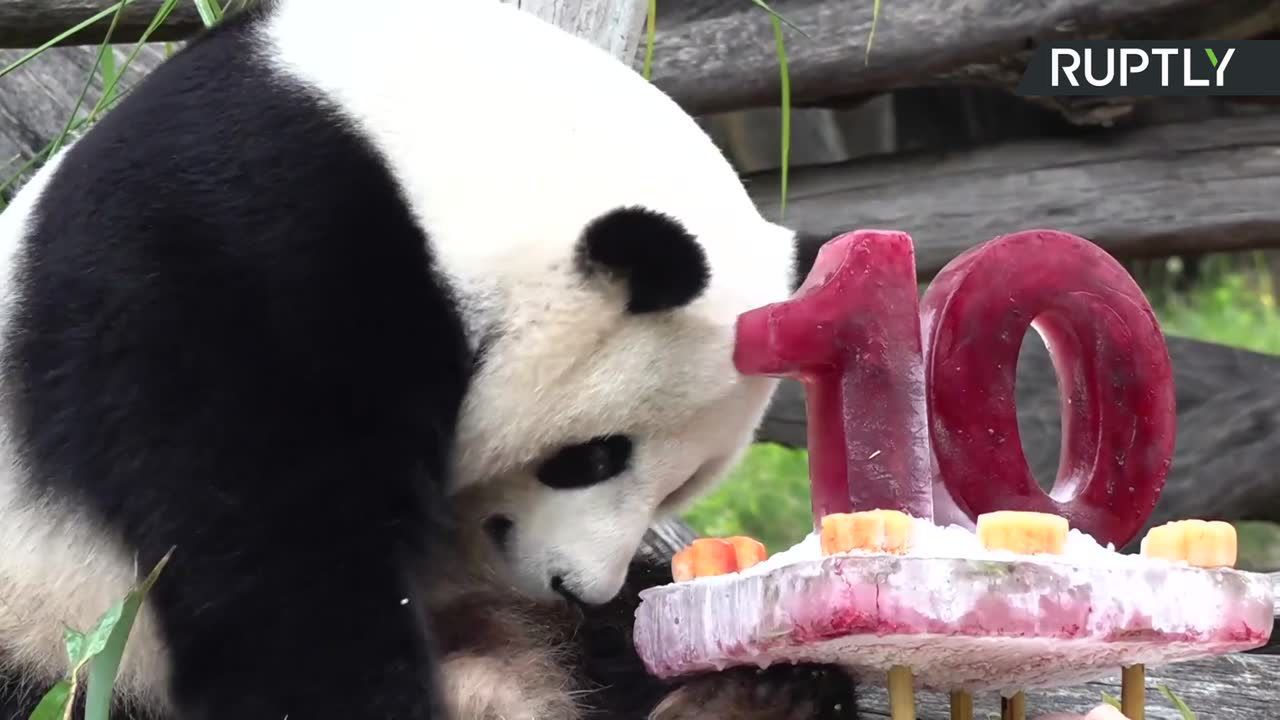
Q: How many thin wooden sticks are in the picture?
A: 4